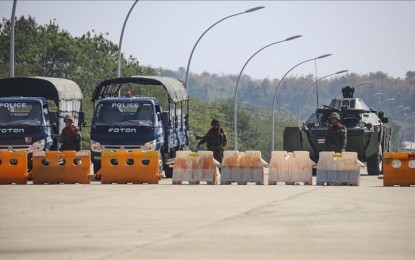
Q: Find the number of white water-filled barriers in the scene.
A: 4